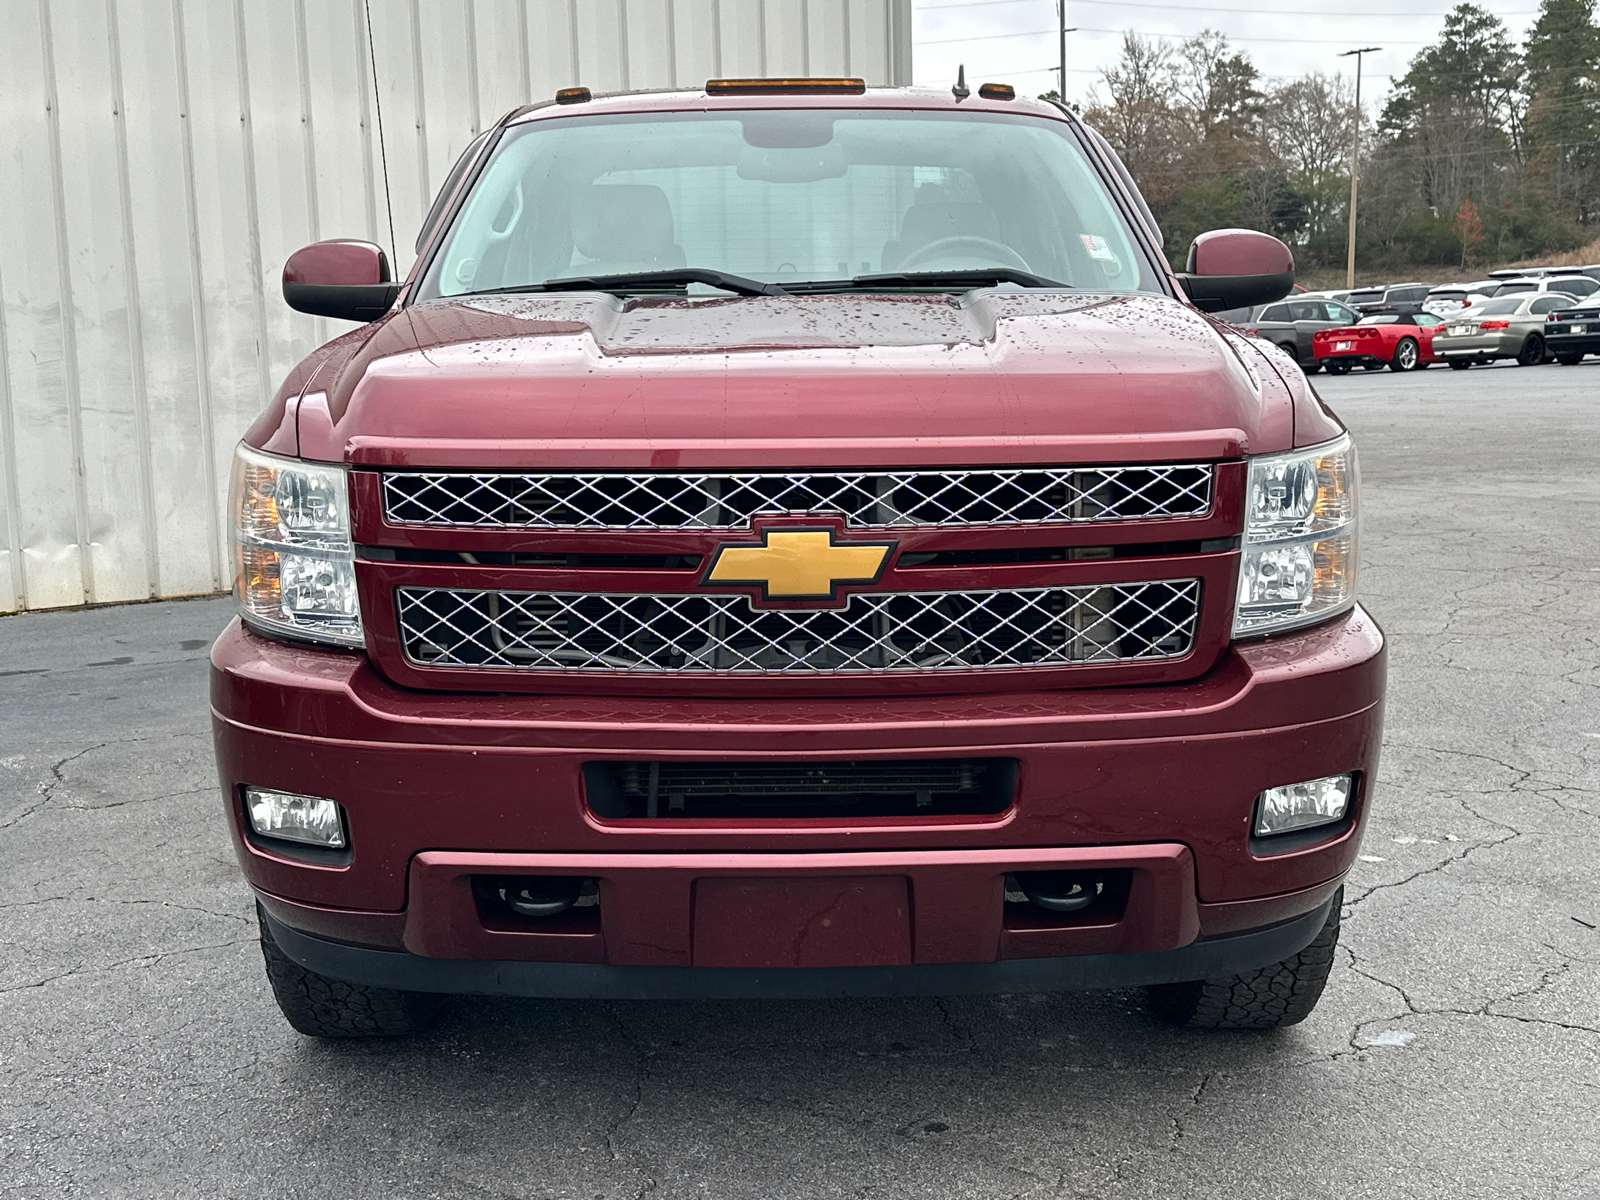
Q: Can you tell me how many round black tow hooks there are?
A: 2